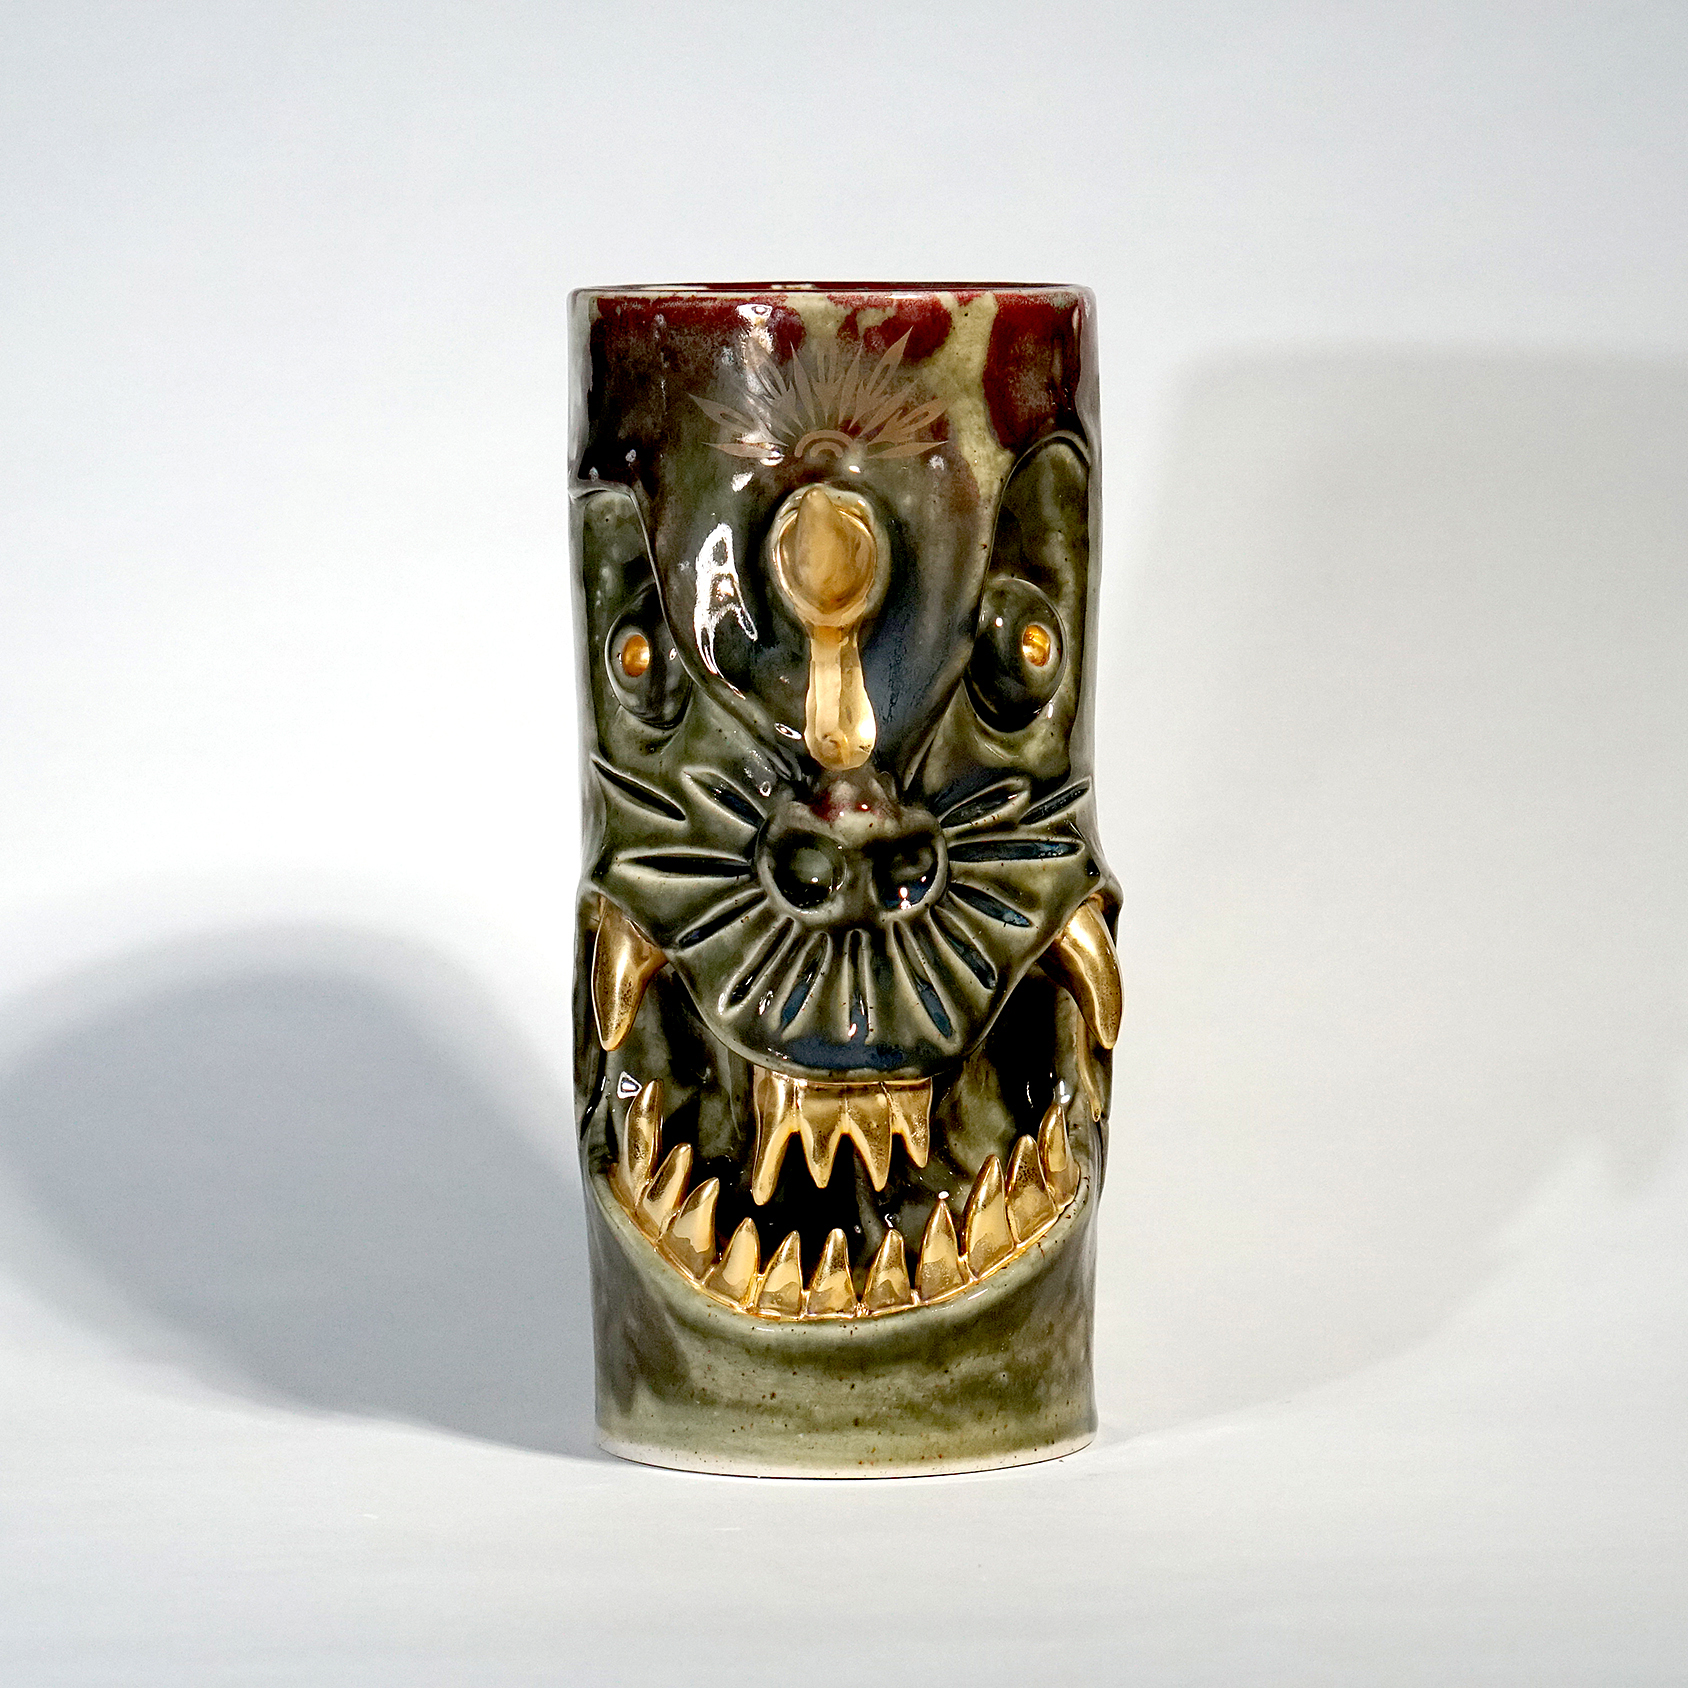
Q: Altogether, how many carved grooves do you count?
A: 13